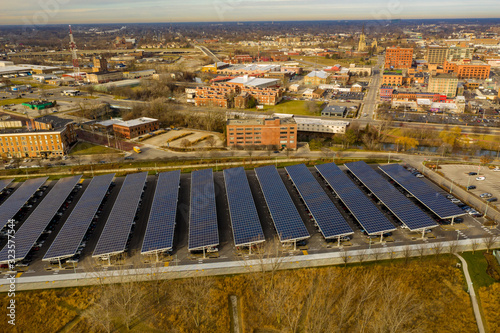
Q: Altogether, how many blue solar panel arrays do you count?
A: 13